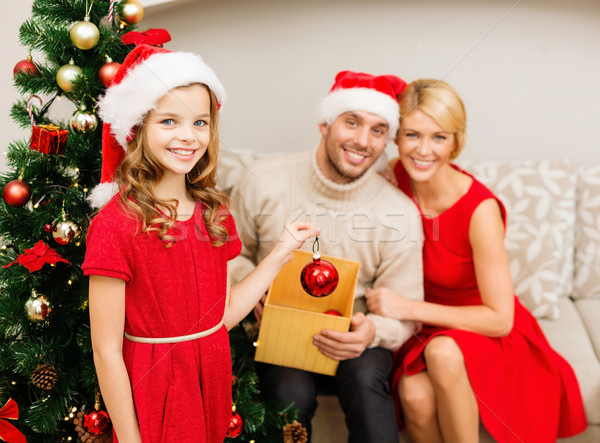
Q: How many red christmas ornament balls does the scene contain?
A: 7